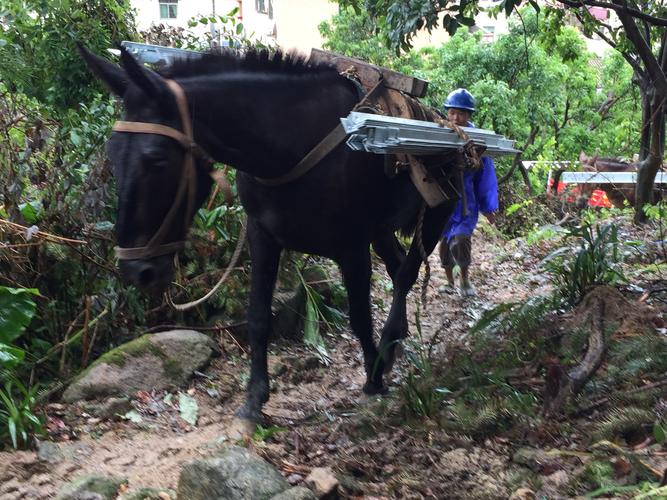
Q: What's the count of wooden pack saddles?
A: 1